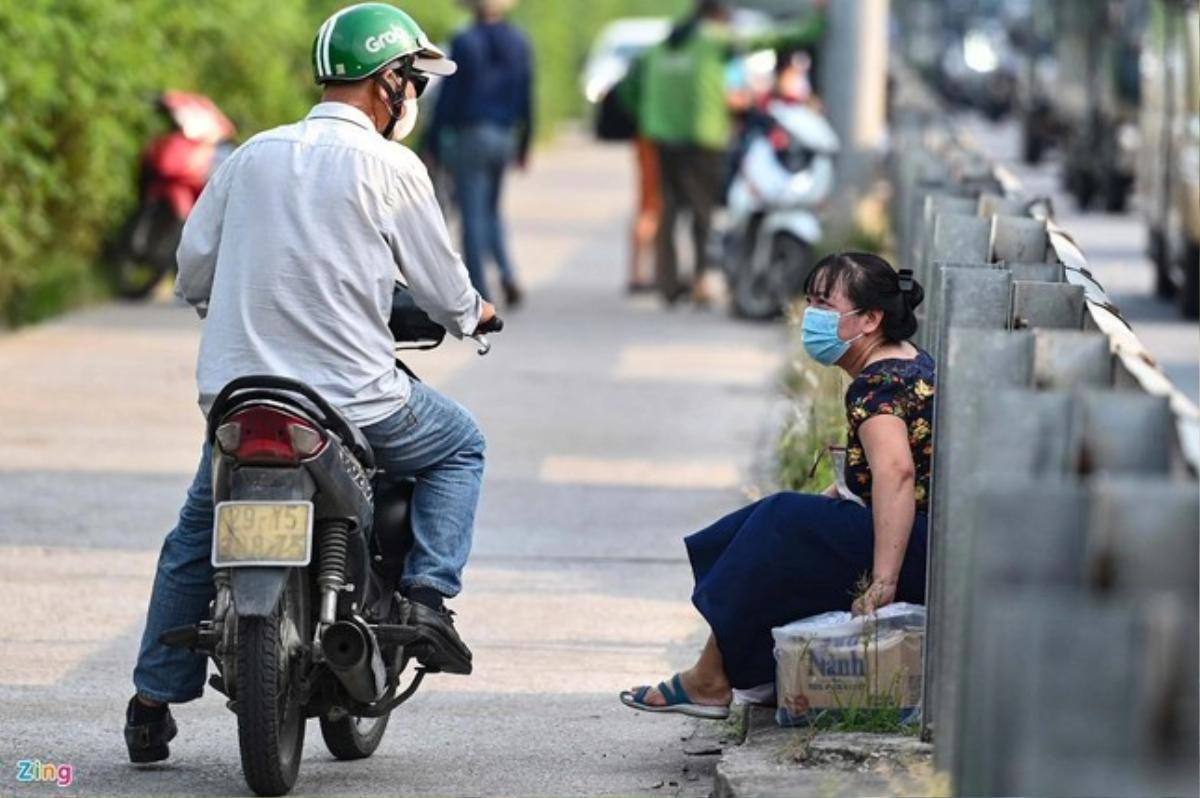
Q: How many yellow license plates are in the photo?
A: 1